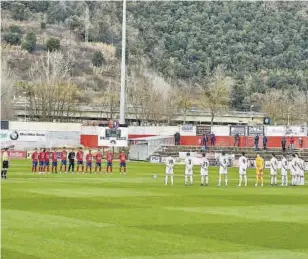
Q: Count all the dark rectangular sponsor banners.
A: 3